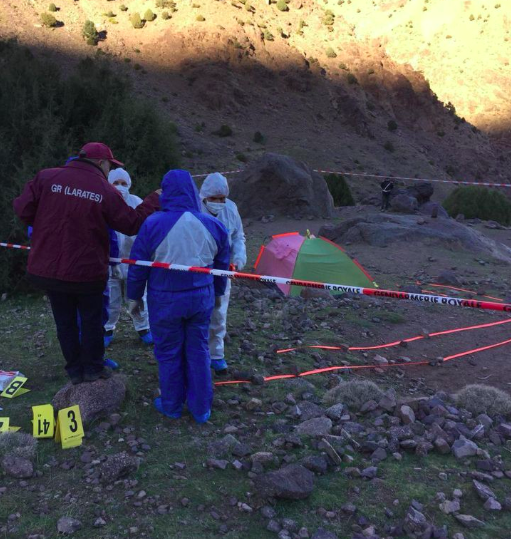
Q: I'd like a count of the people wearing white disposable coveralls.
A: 2